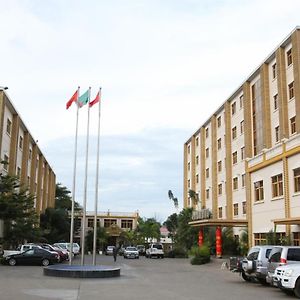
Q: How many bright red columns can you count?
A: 2